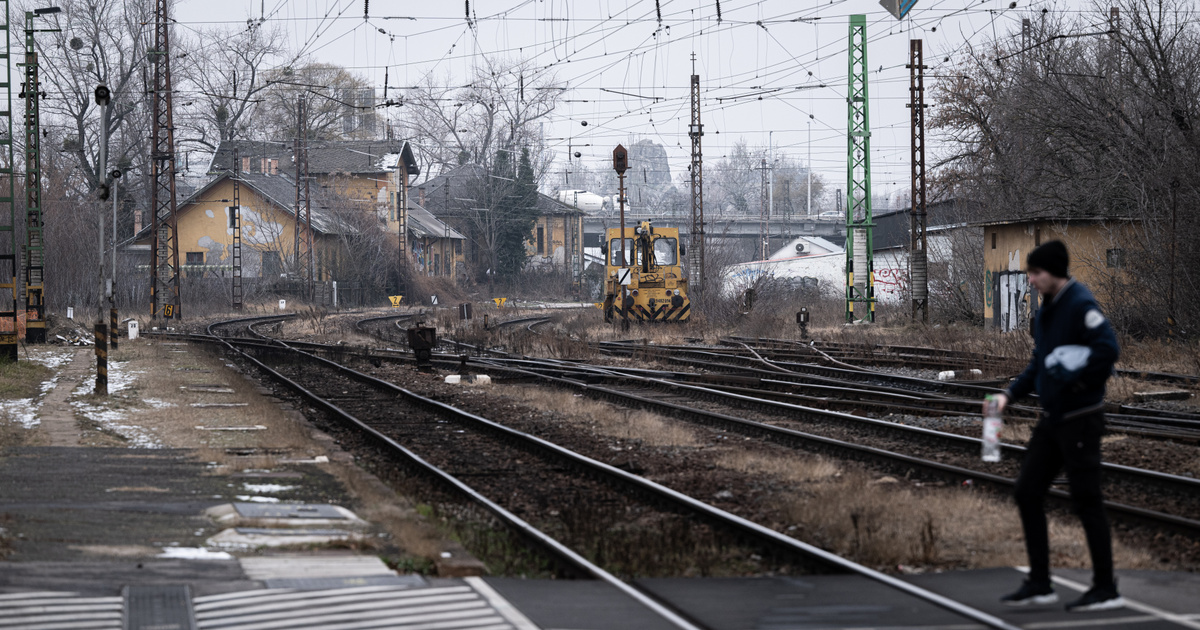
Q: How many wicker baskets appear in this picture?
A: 0